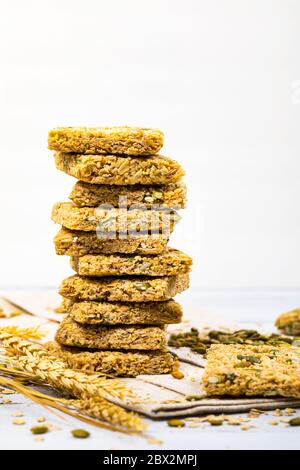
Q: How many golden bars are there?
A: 12